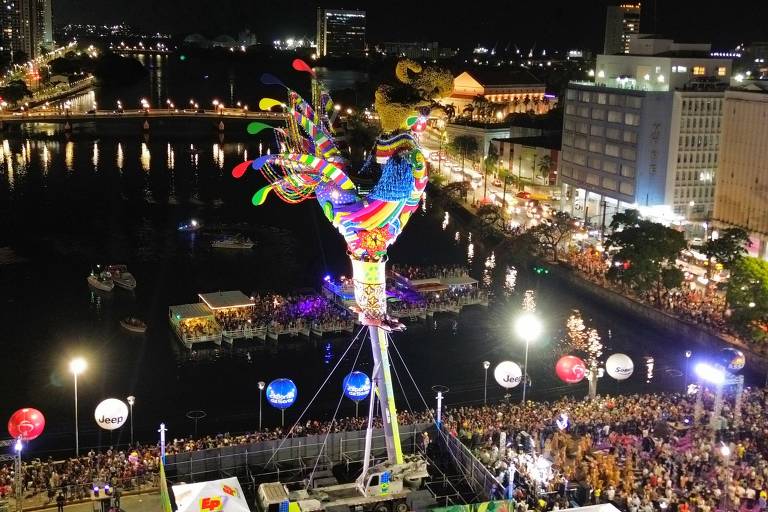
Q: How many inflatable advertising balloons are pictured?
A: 8